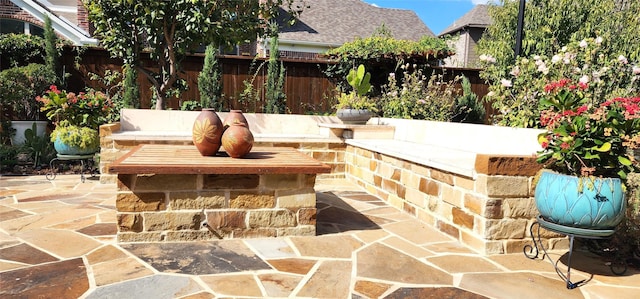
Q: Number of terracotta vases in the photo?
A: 3